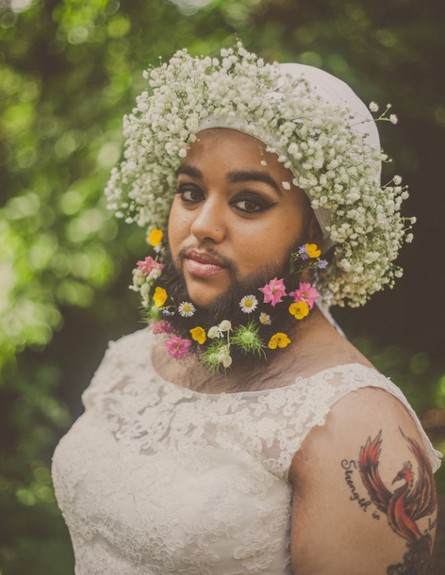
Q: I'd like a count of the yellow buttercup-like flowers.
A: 6